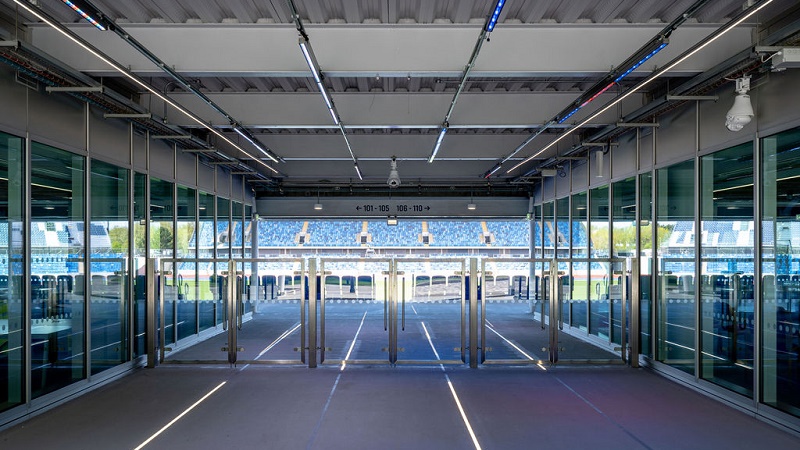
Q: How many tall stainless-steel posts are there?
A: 4